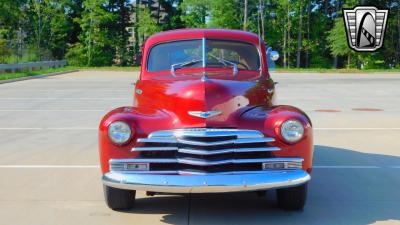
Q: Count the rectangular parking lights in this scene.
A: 2